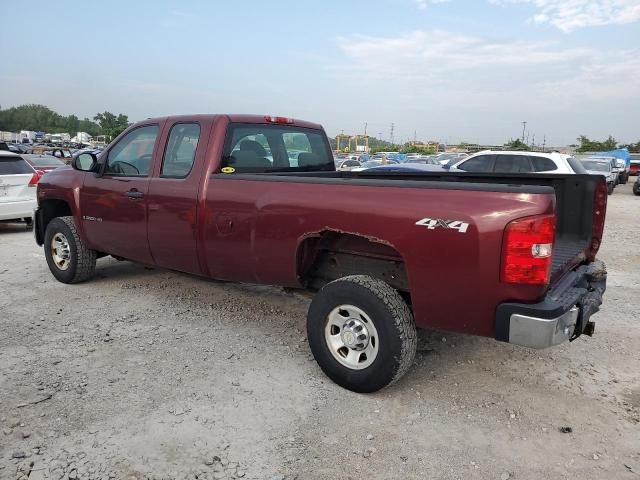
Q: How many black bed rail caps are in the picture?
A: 2